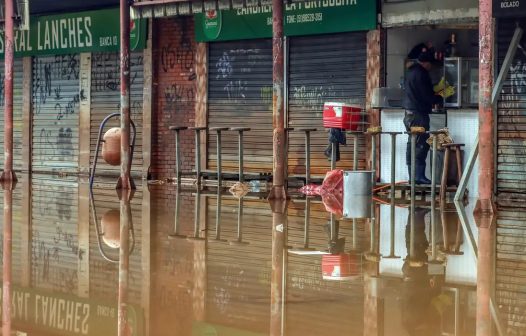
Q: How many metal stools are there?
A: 12